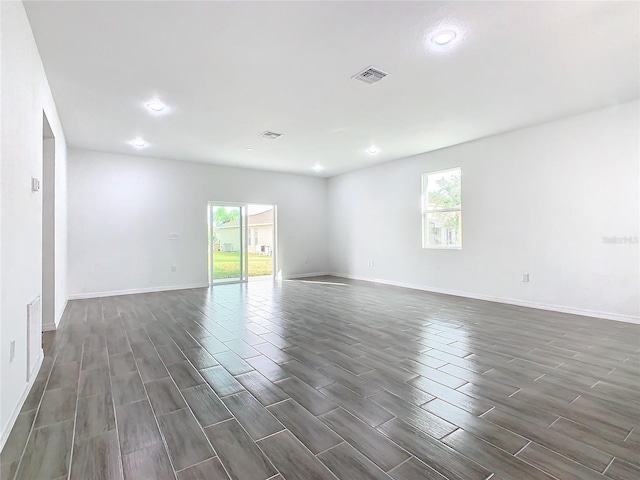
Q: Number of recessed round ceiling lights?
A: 5